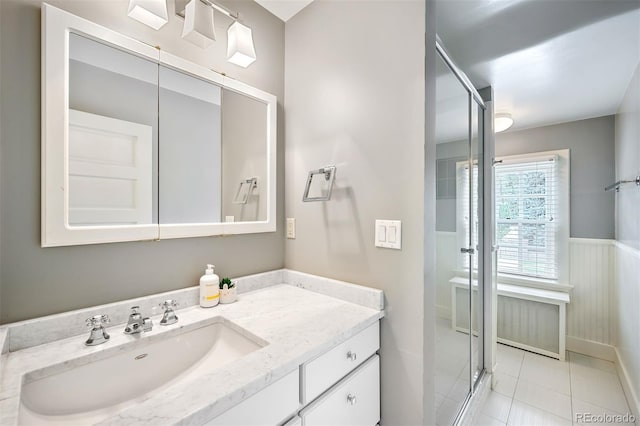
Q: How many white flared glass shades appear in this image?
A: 3